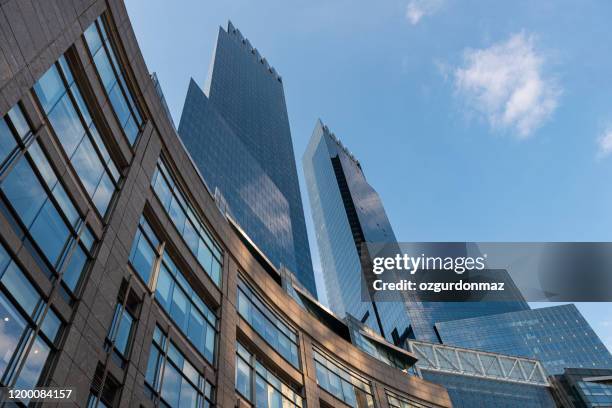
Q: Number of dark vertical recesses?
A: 1